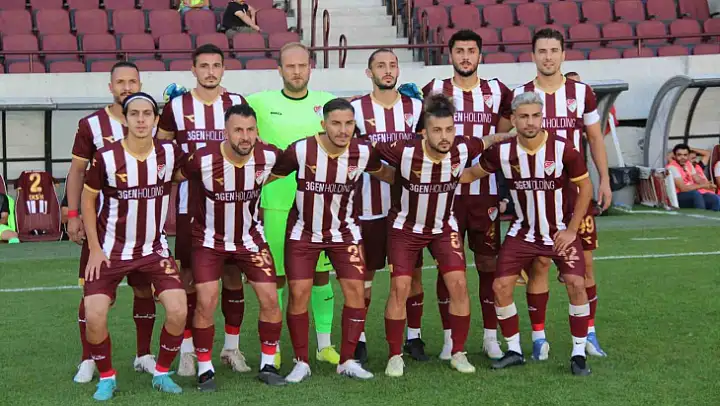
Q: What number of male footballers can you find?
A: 11